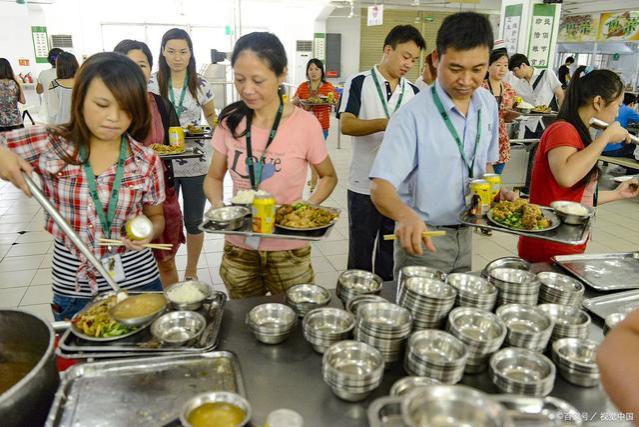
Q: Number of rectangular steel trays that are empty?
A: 3